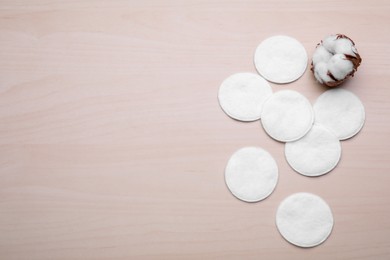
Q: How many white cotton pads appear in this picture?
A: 7